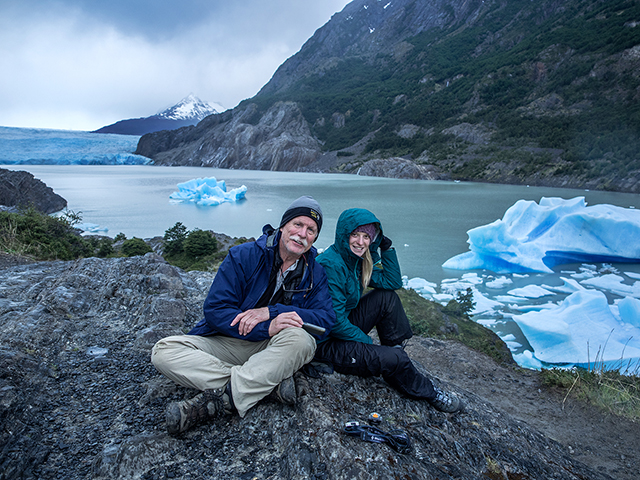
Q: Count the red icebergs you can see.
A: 0